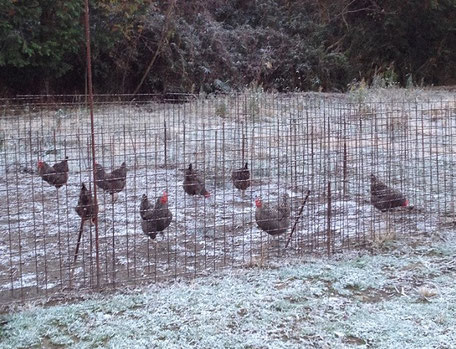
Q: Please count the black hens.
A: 8